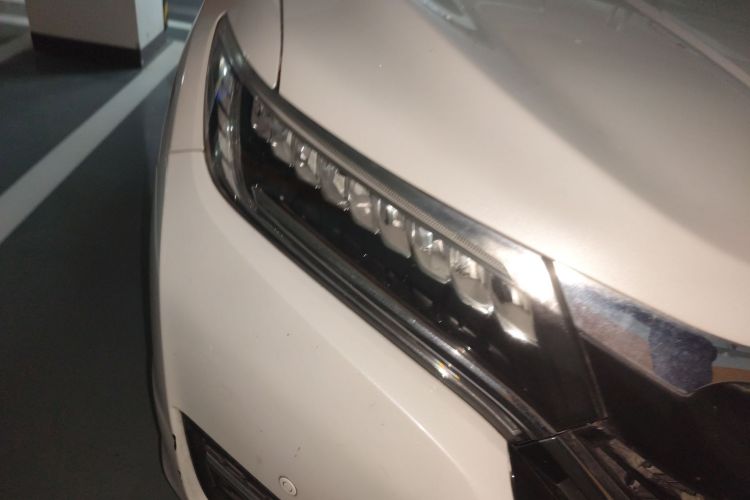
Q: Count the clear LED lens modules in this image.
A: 9